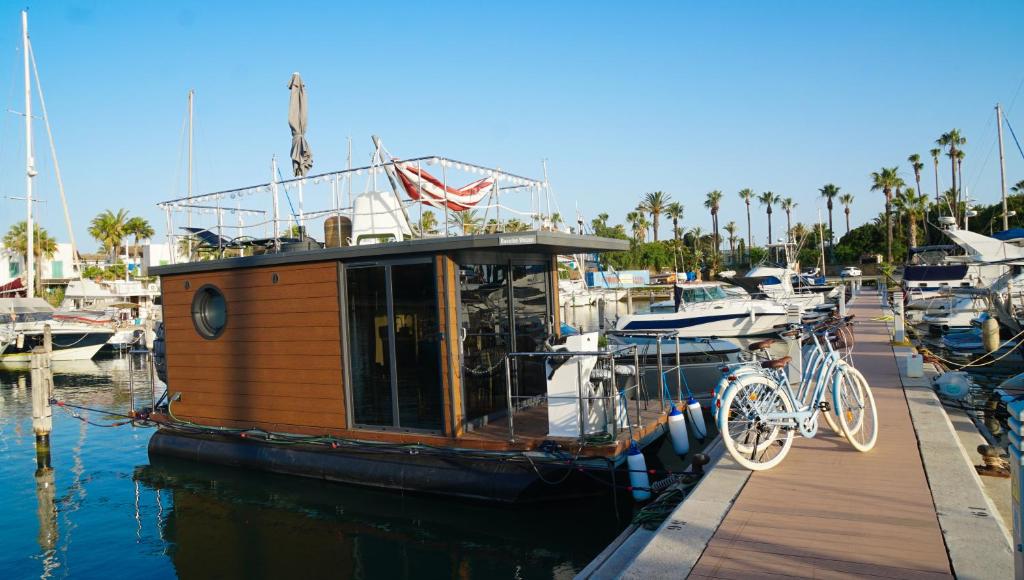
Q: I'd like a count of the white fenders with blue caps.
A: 3